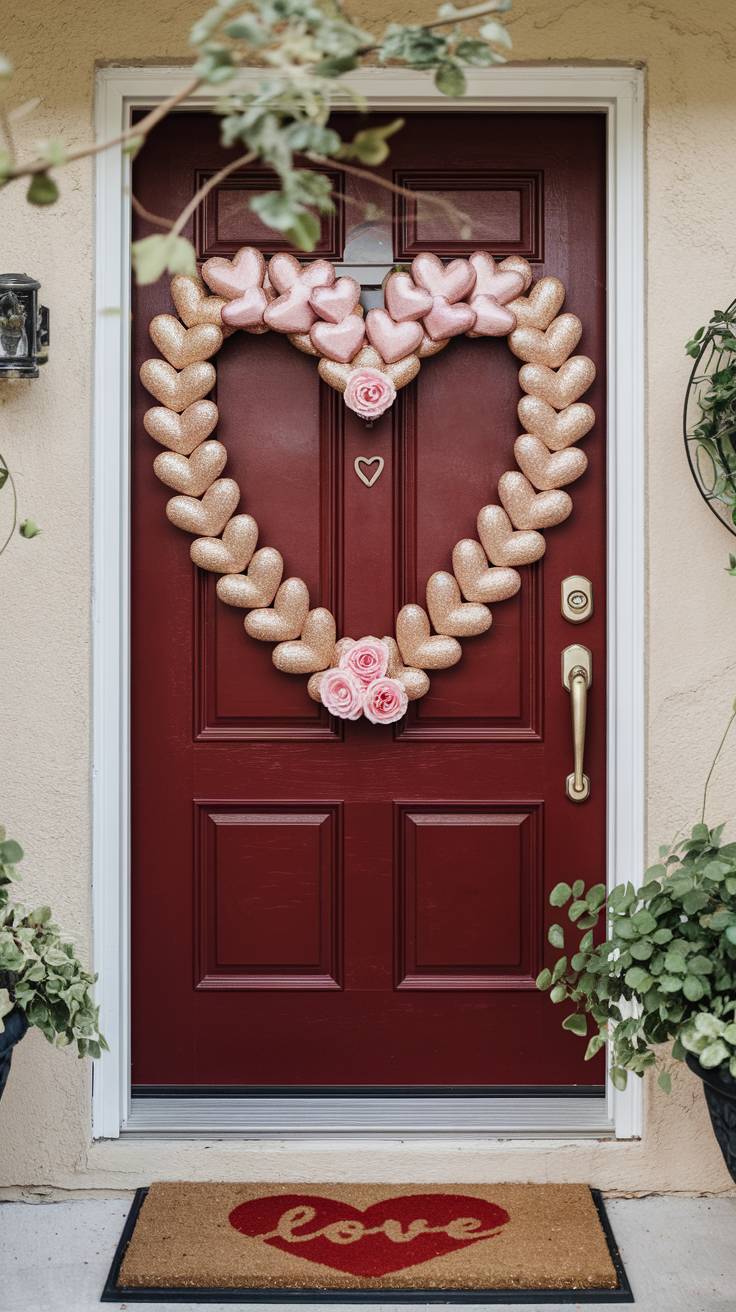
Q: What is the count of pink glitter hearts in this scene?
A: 12